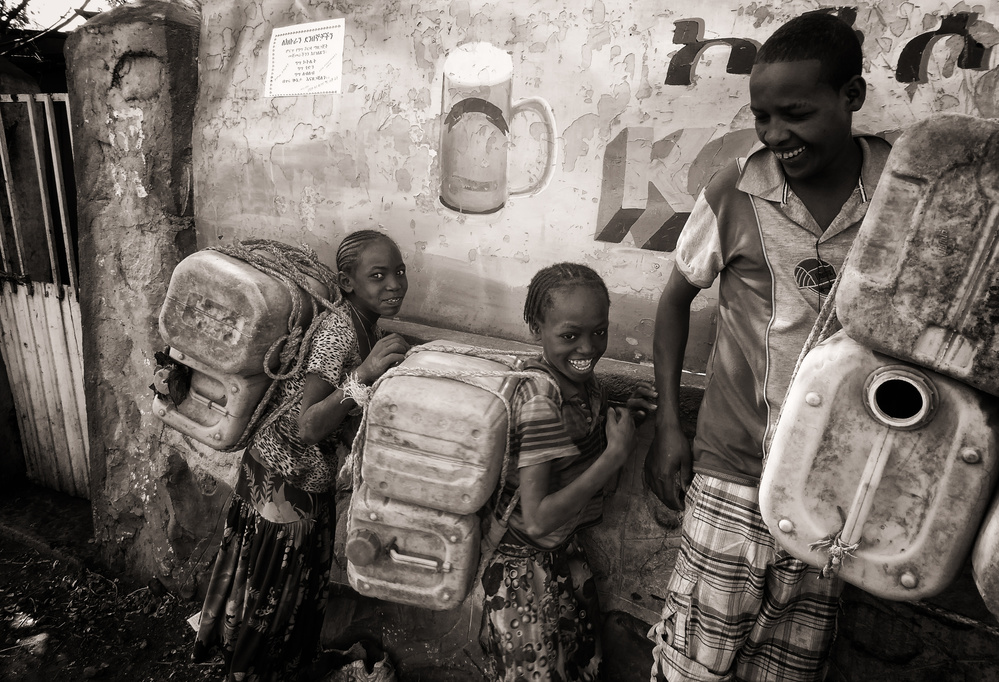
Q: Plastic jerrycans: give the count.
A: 7